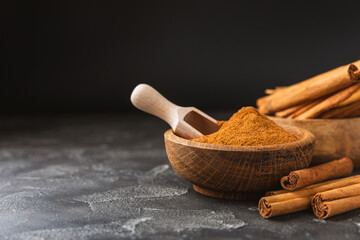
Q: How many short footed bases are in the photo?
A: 1